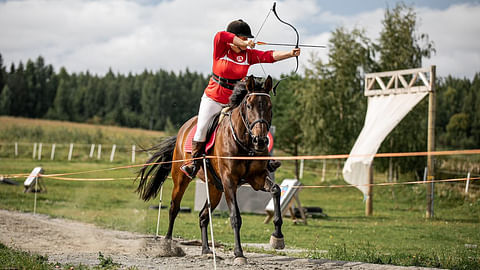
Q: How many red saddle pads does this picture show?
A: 1